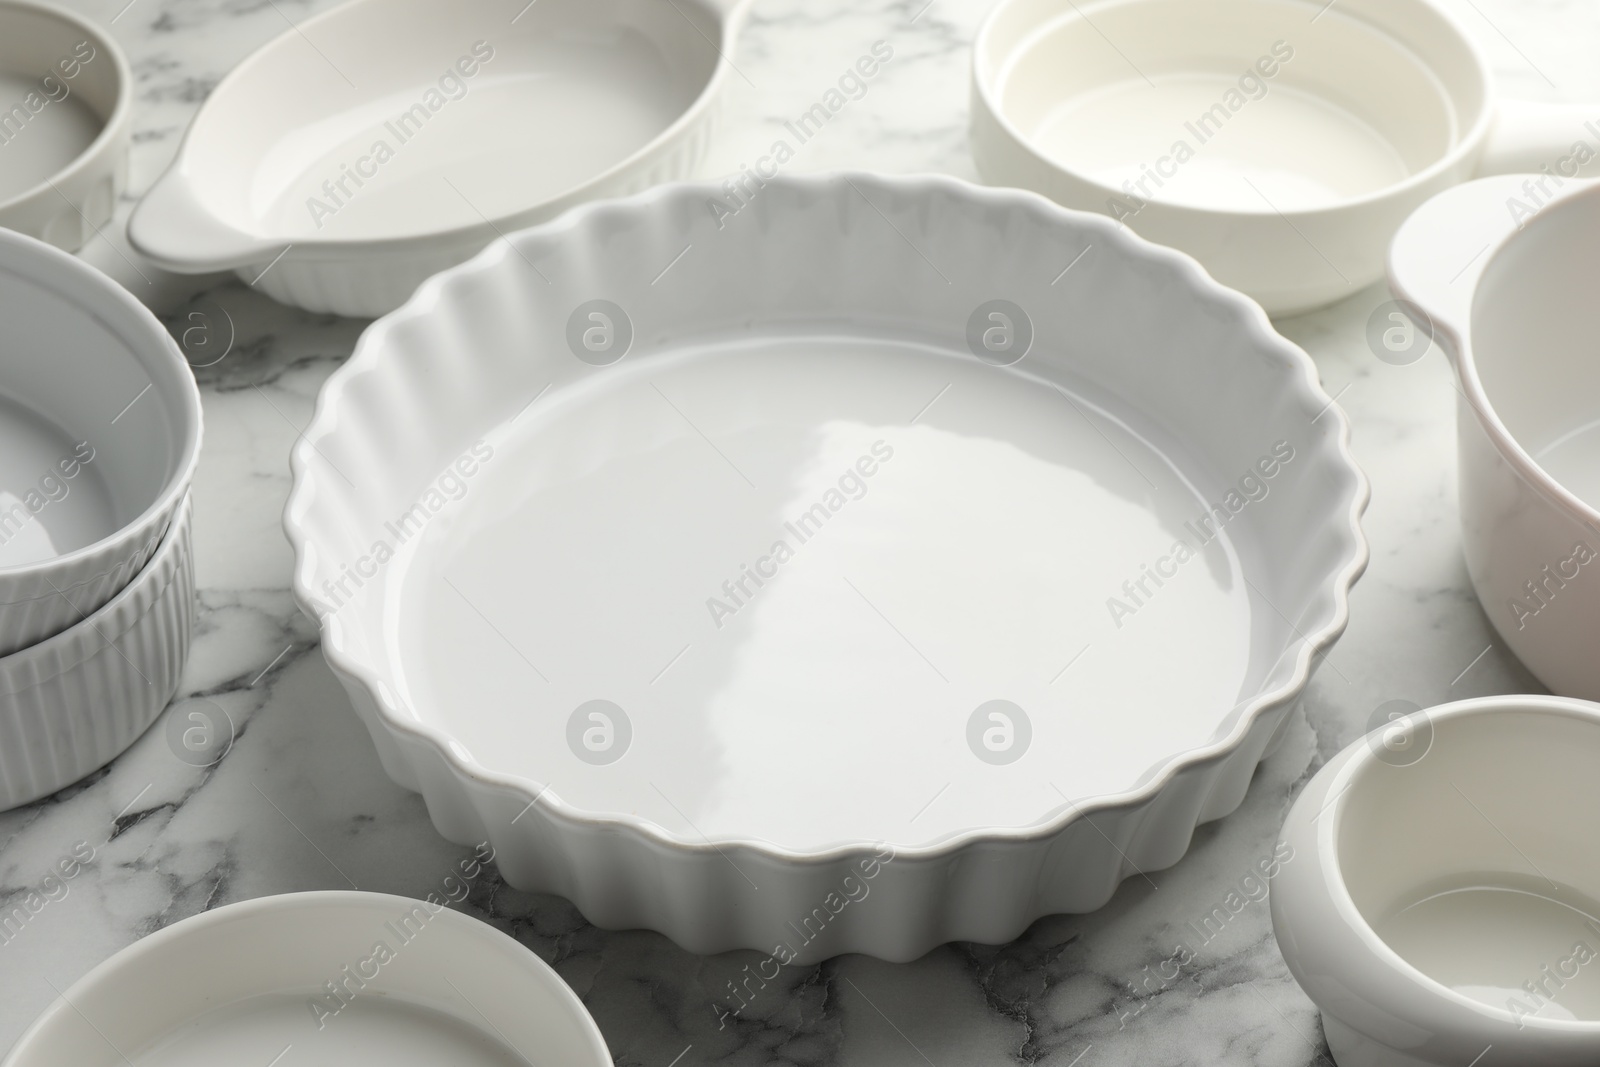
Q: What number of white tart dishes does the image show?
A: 1